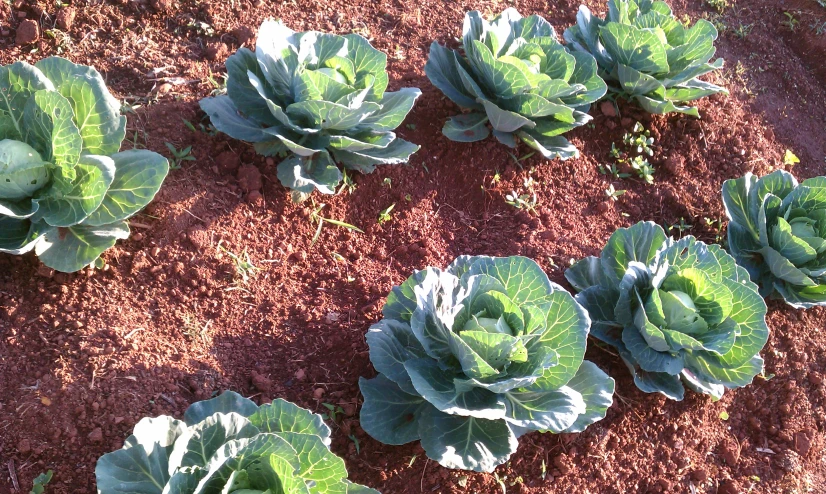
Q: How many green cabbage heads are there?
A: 8